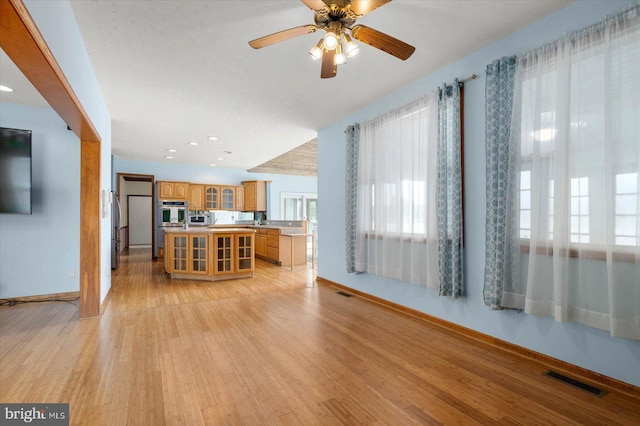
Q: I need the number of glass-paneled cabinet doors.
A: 6